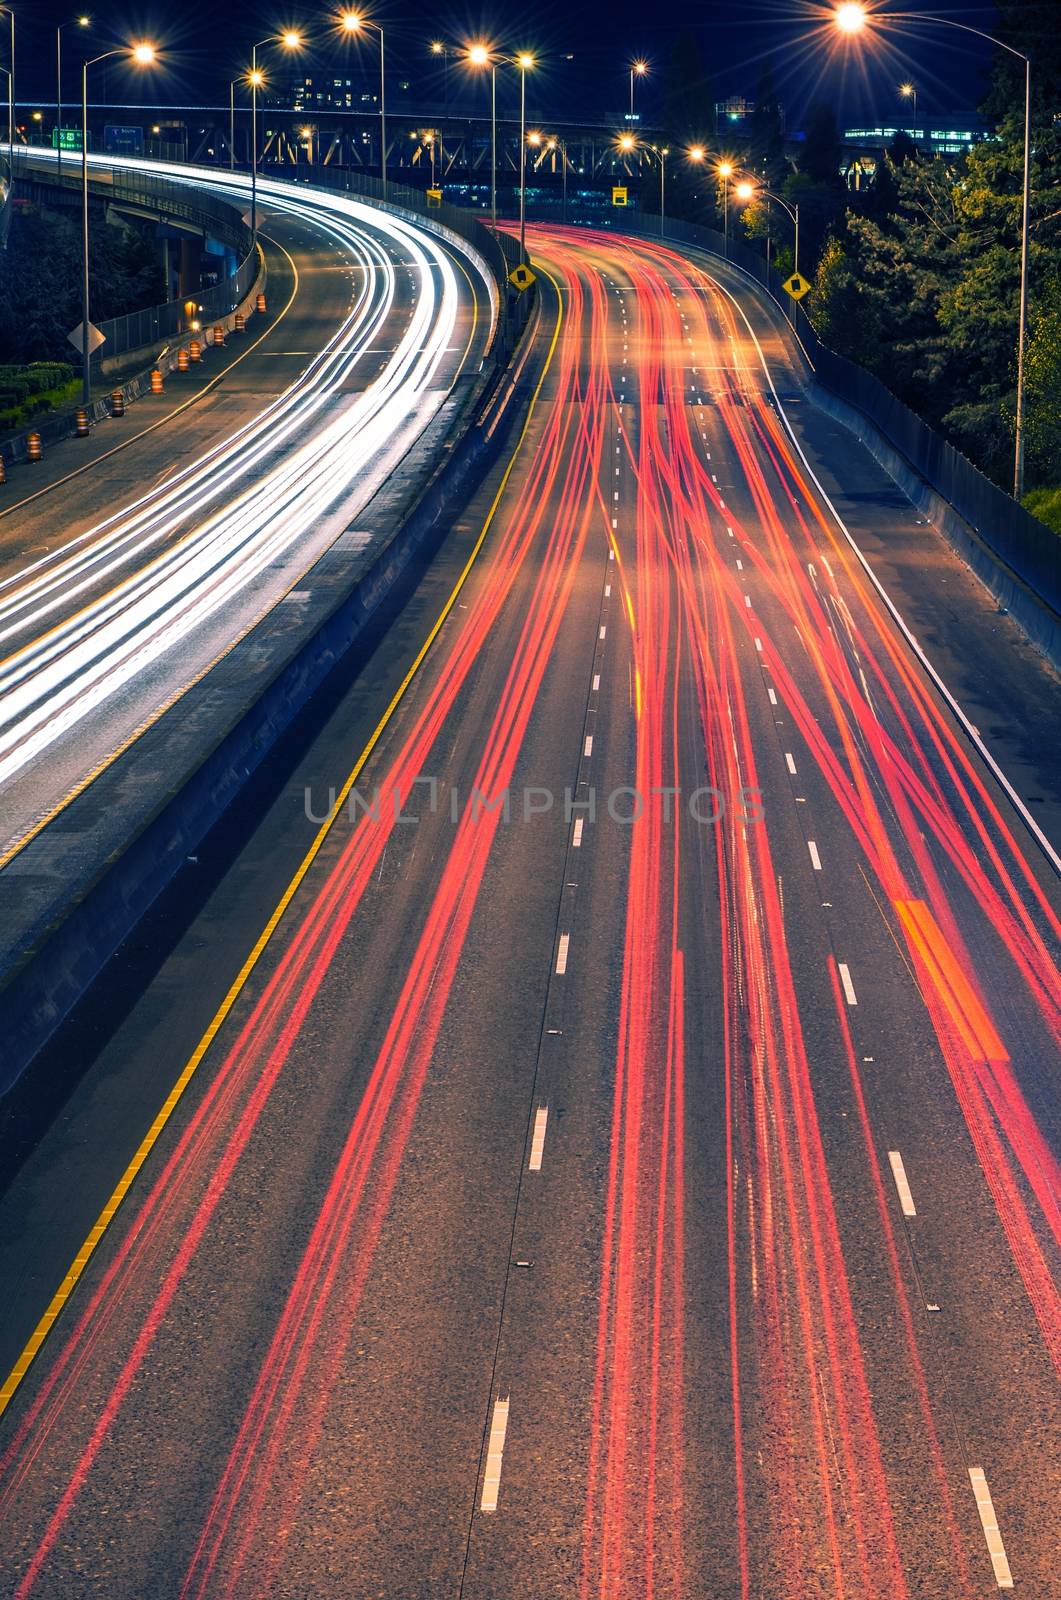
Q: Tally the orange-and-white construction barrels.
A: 10